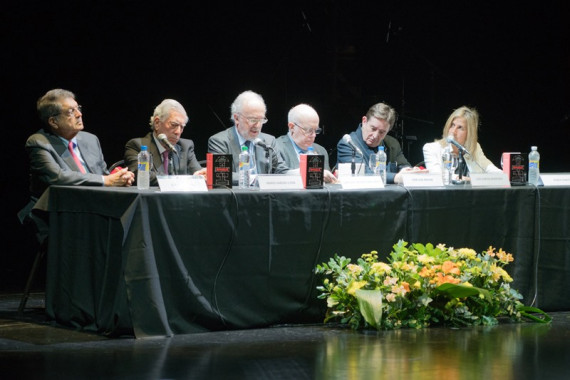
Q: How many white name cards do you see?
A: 6